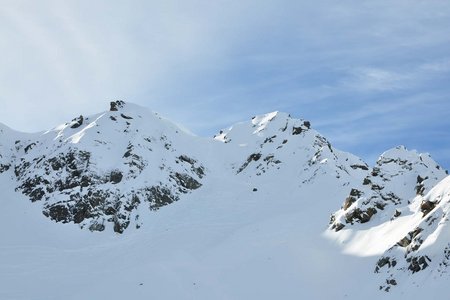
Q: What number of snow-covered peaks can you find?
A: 3